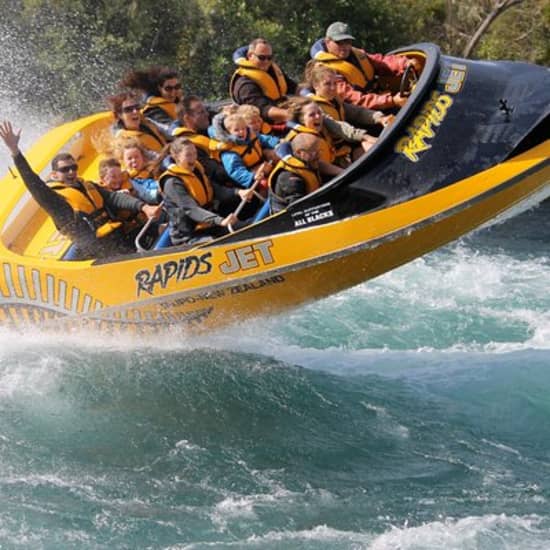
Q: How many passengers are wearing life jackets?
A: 14